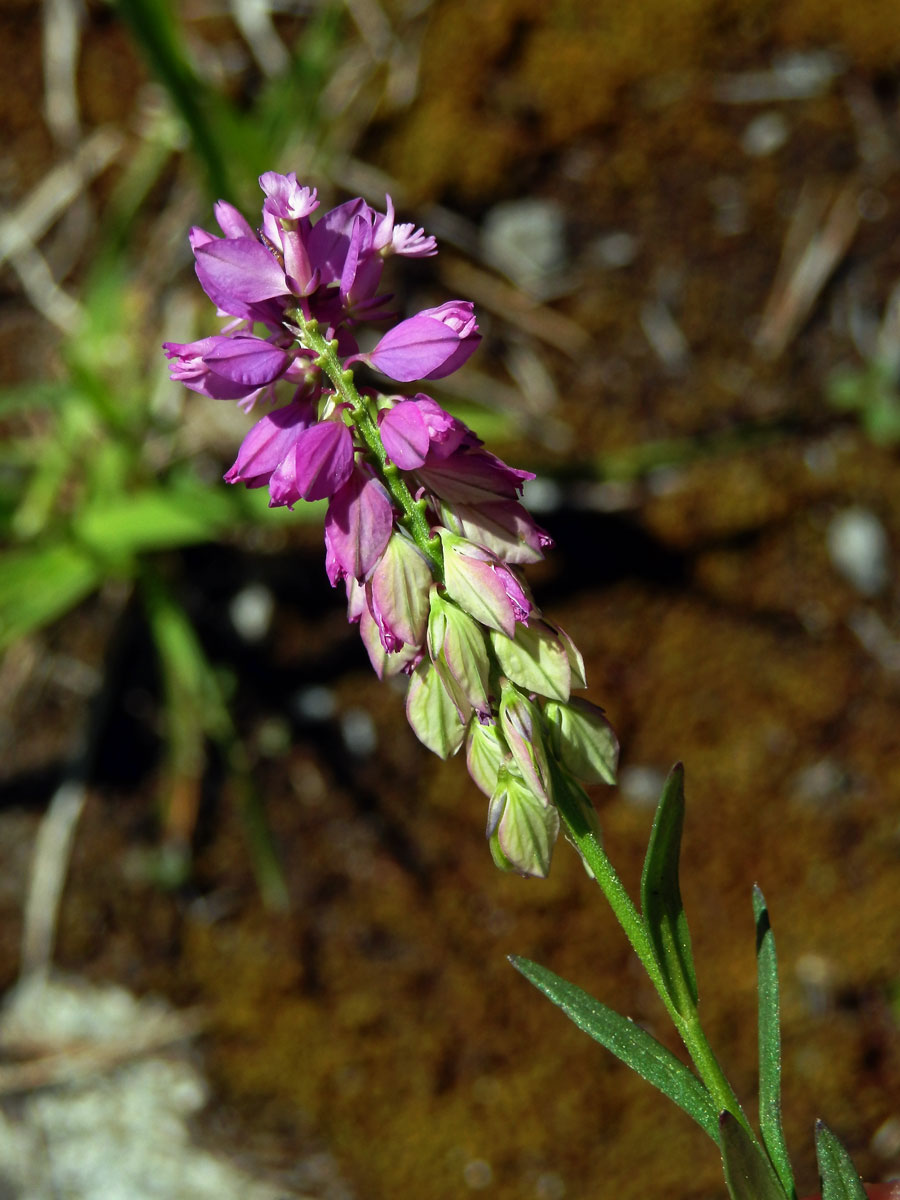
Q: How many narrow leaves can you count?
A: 5